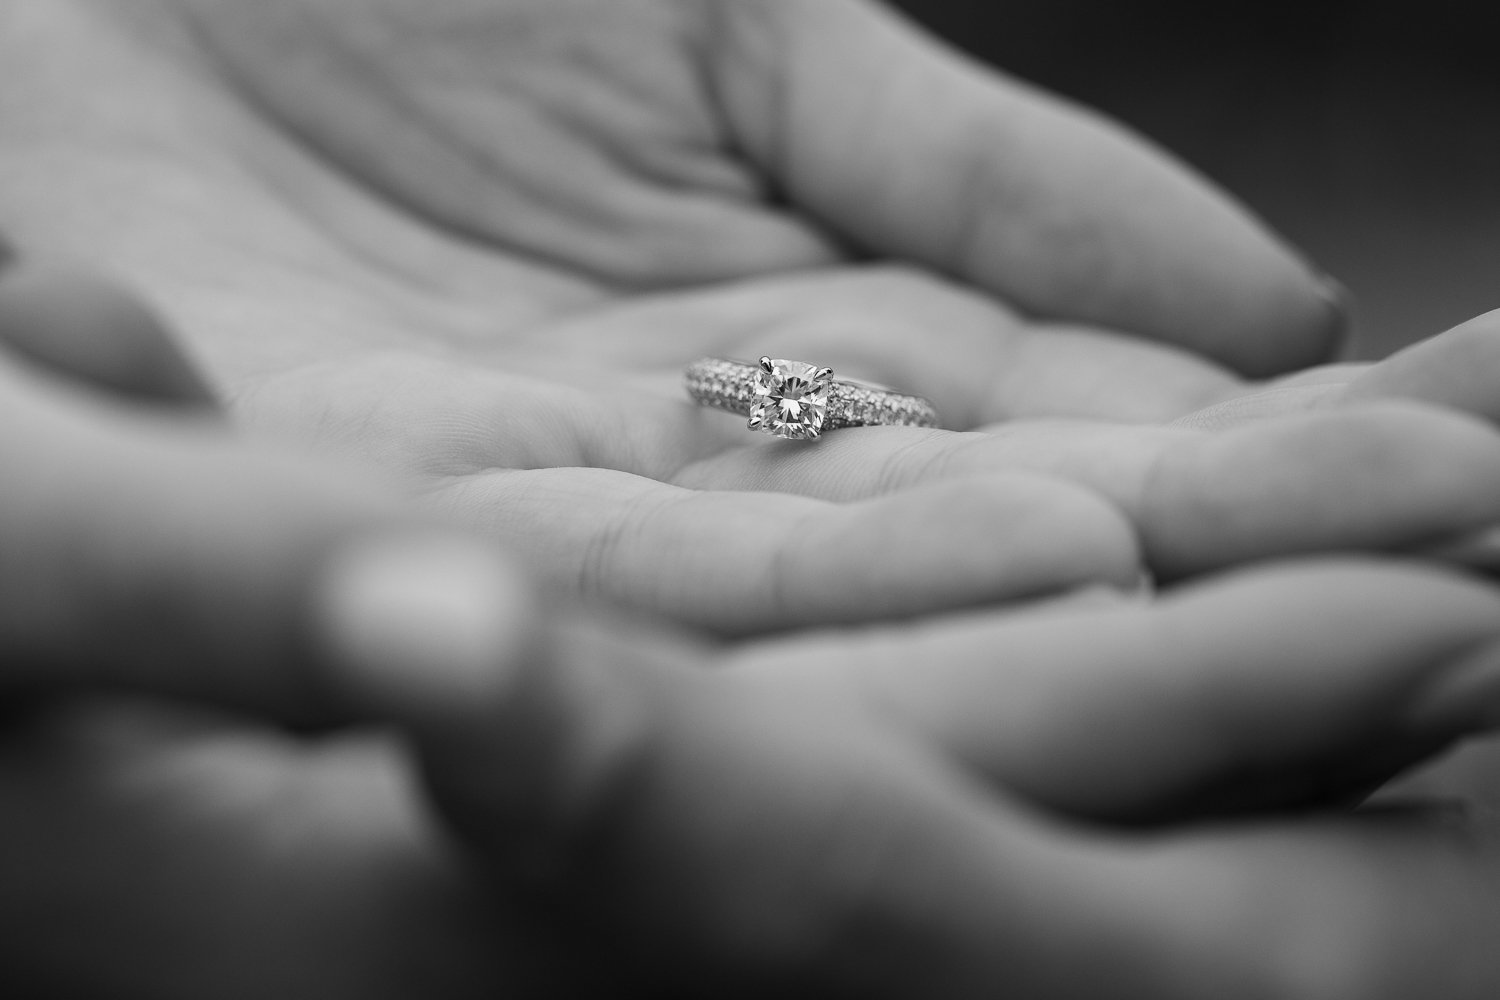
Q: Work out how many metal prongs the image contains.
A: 4